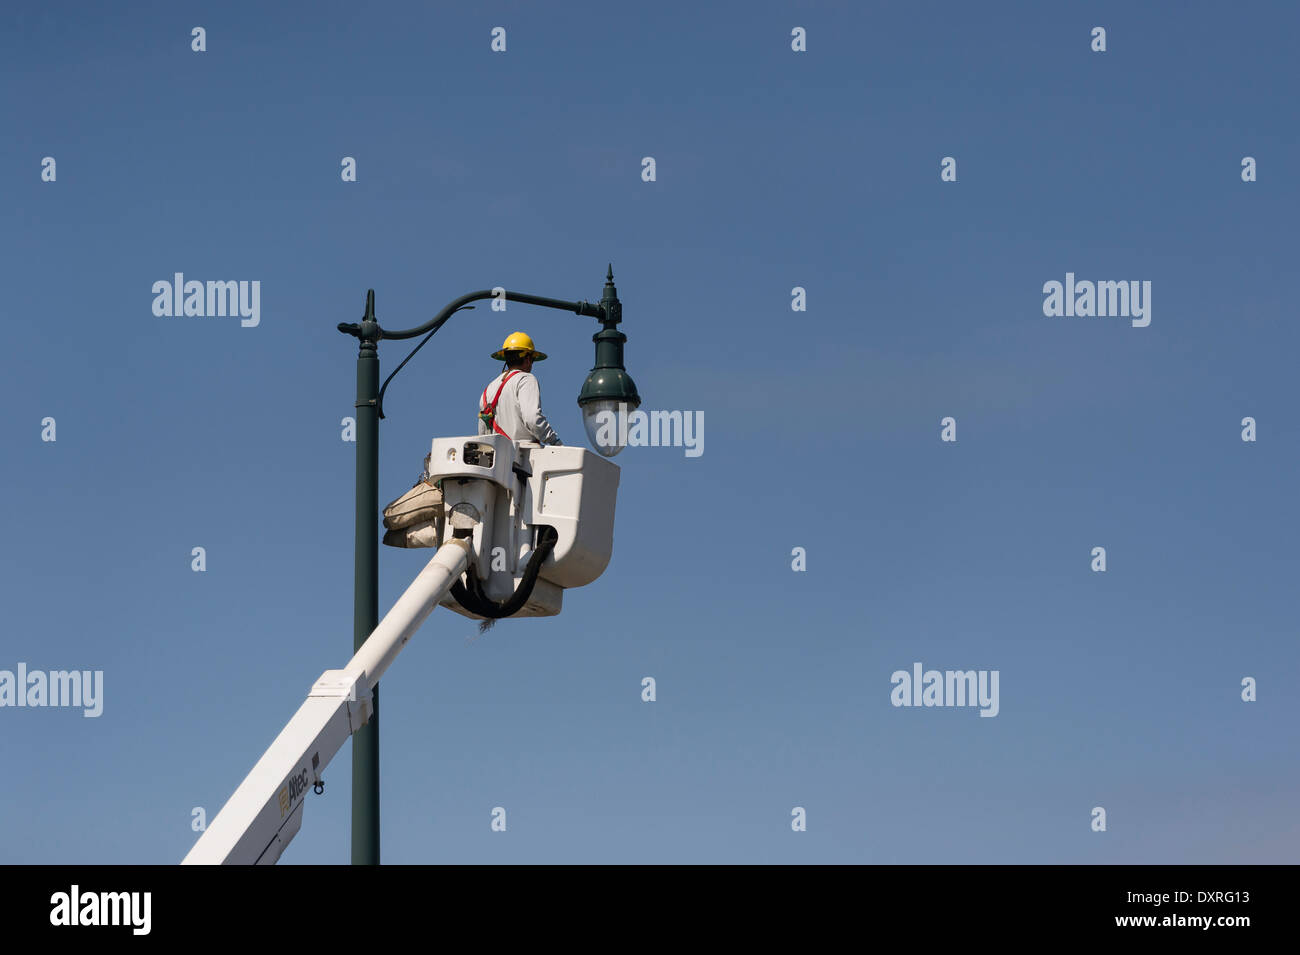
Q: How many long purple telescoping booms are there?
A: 0